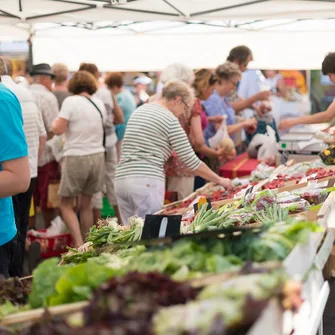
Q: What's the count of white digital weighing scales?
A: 1